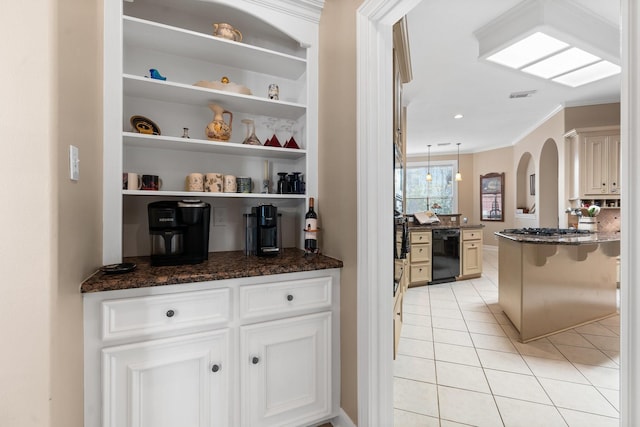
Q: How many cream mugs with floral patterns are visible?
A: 3